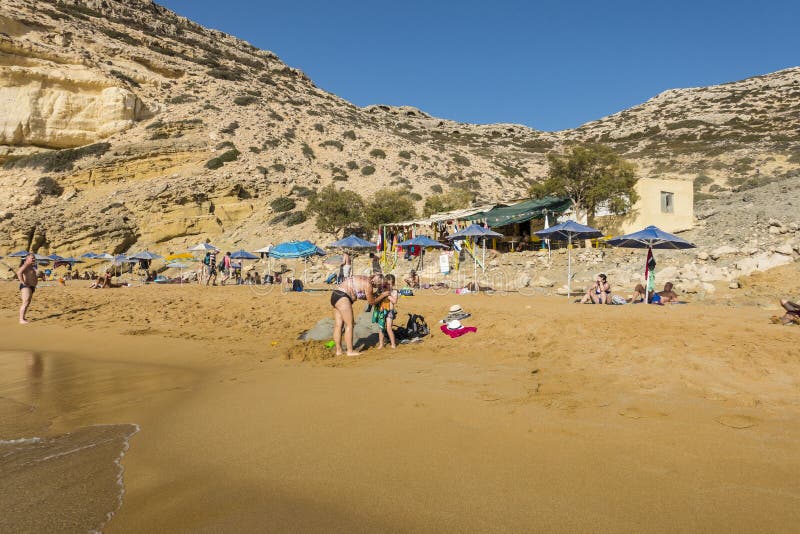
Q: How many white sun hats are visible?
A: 2